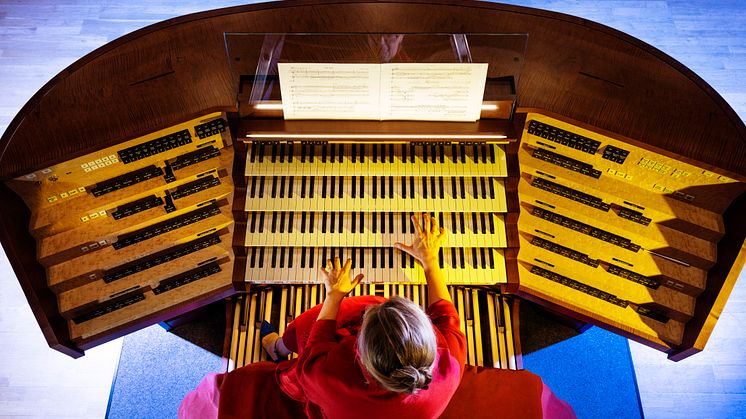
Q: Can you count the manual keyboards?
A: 4